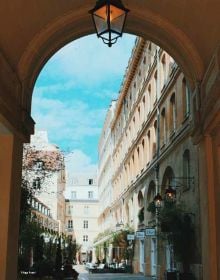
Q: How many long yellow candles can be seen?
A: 0